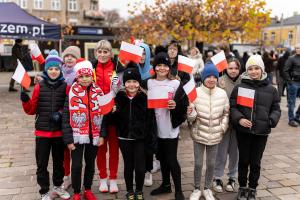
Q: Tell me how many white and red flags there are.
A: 9